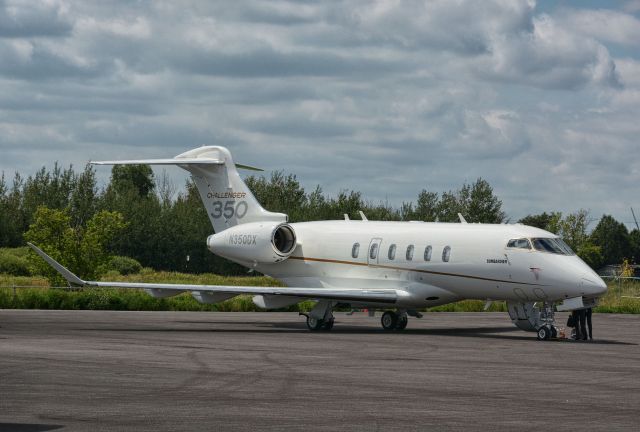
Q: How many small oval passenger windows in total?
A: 6